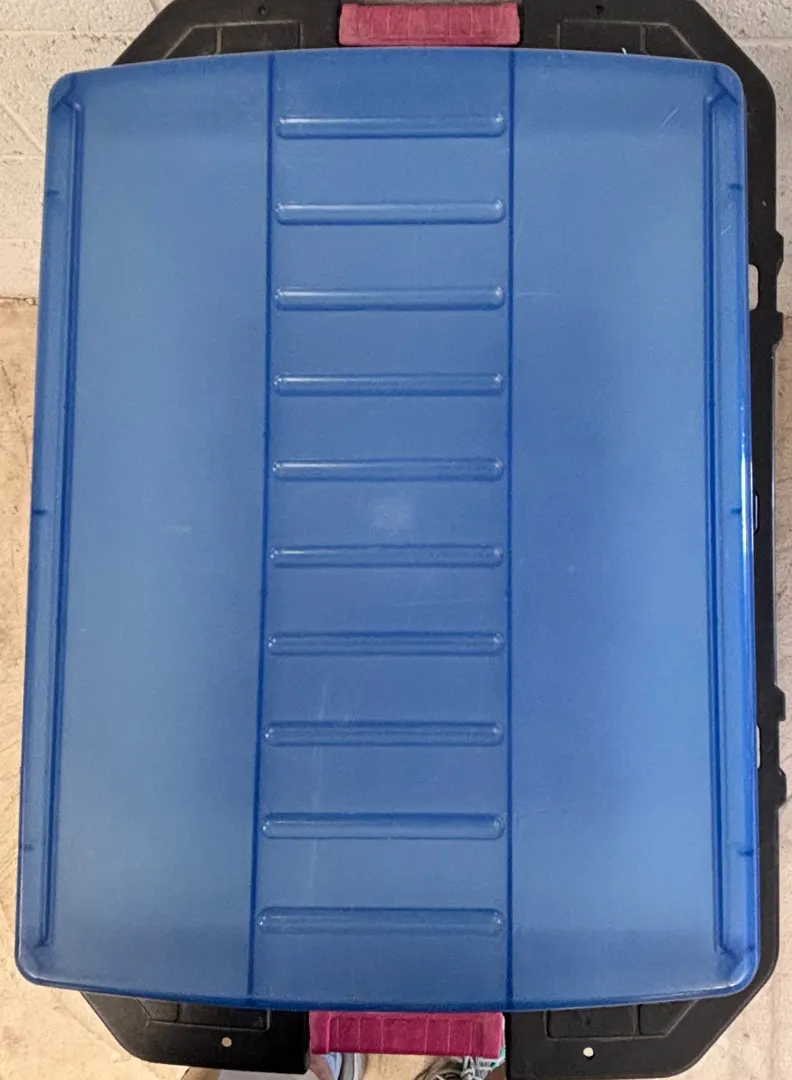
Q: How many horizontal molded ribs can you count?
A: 10